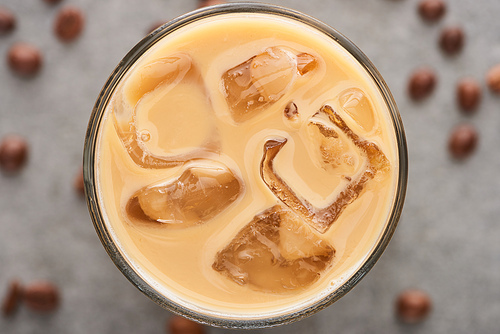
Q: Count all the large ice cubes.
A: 5